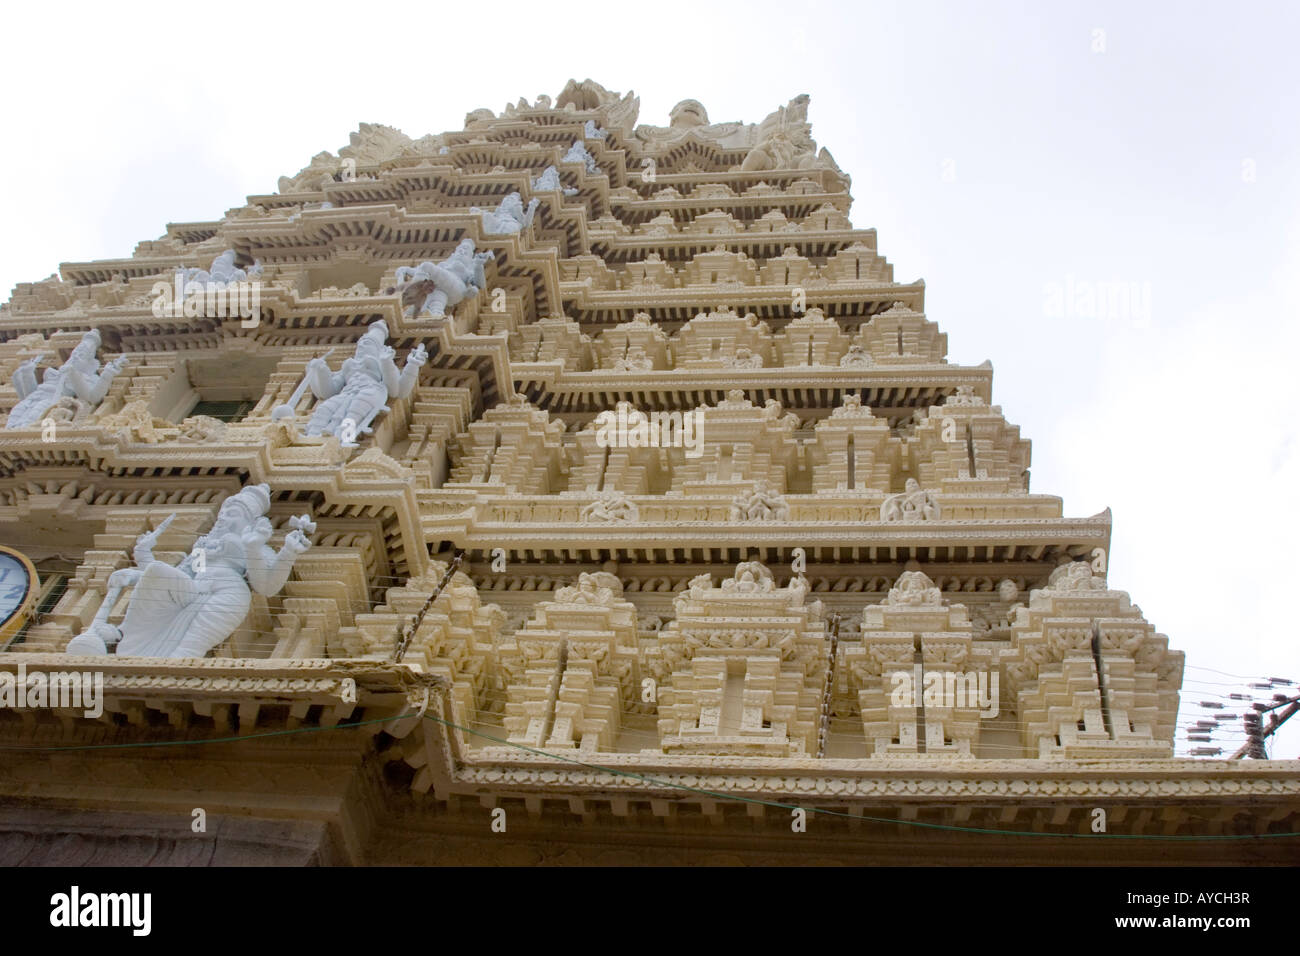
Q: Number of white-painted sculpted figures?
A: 9